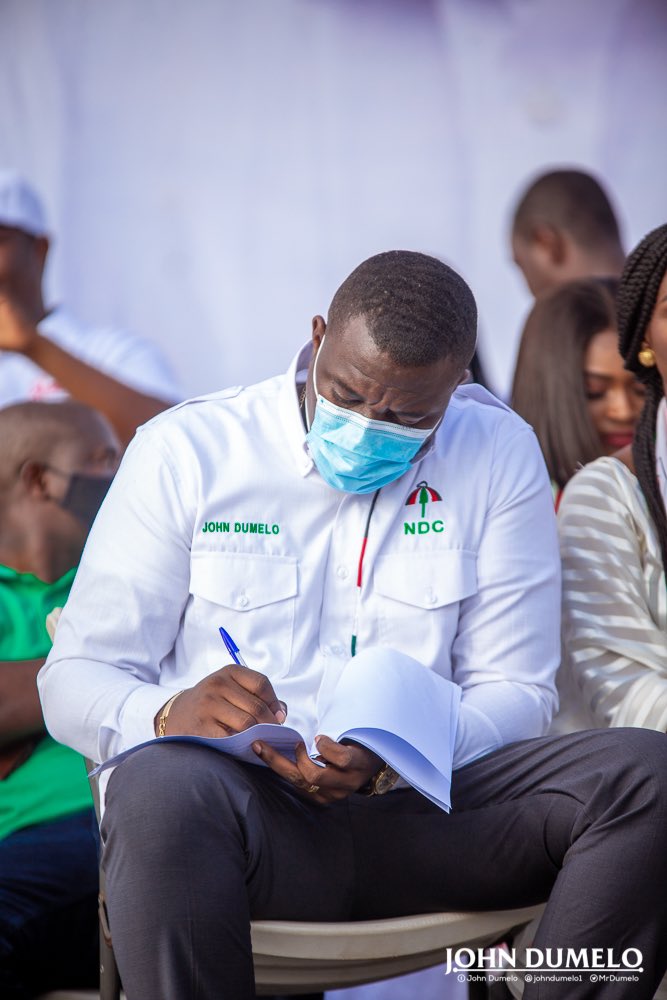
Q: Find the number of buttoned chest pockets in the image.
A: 2